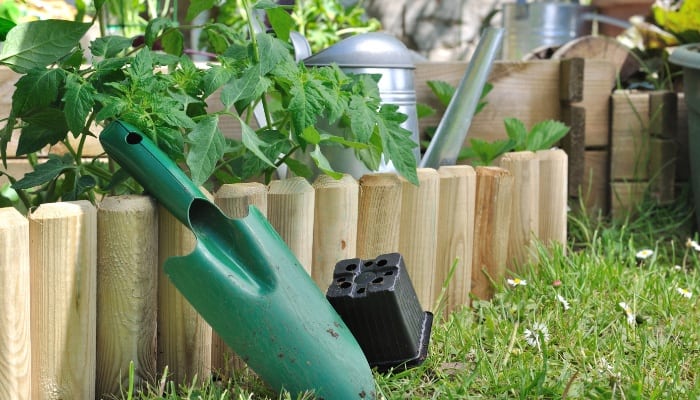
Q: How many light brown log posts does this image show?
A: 13